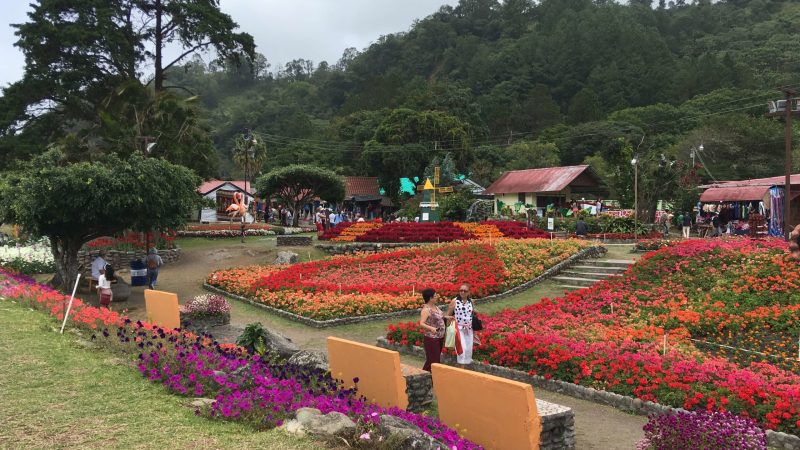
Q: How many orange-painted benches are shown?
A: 3